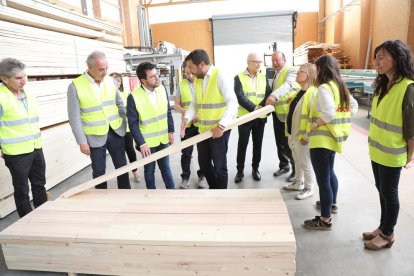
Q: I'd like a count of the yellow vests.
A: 11